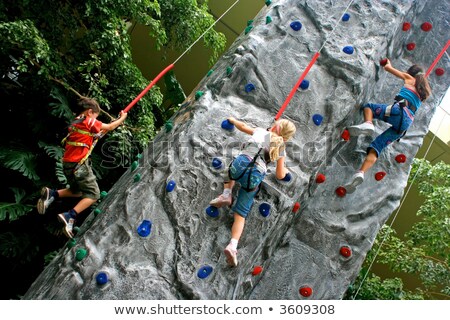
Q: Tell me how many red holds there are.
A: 14